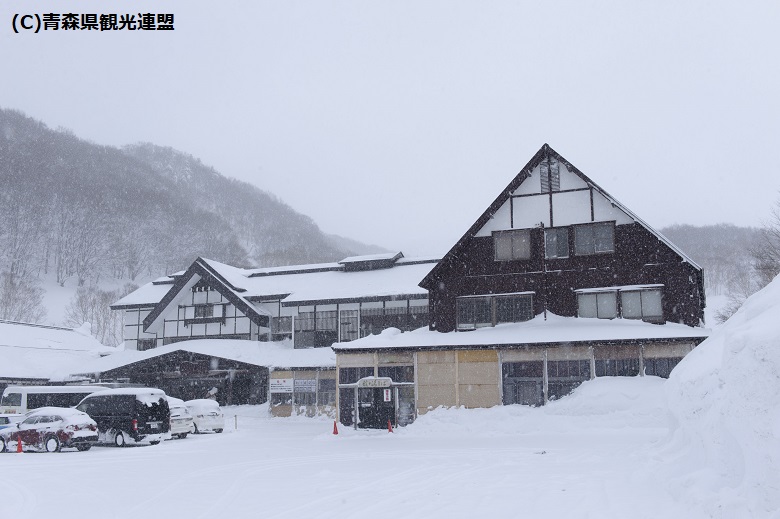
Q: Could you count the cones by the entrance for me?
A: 2